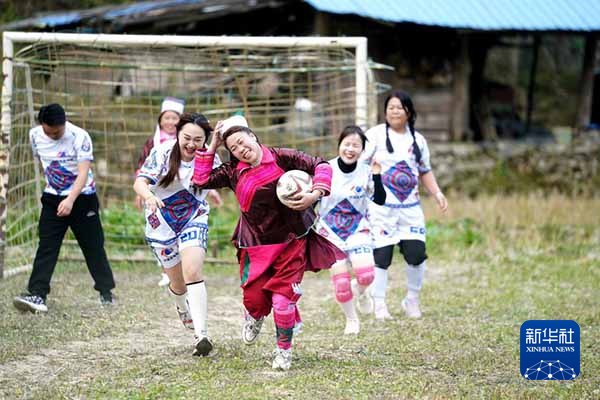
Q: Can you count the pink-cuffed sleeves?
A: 2